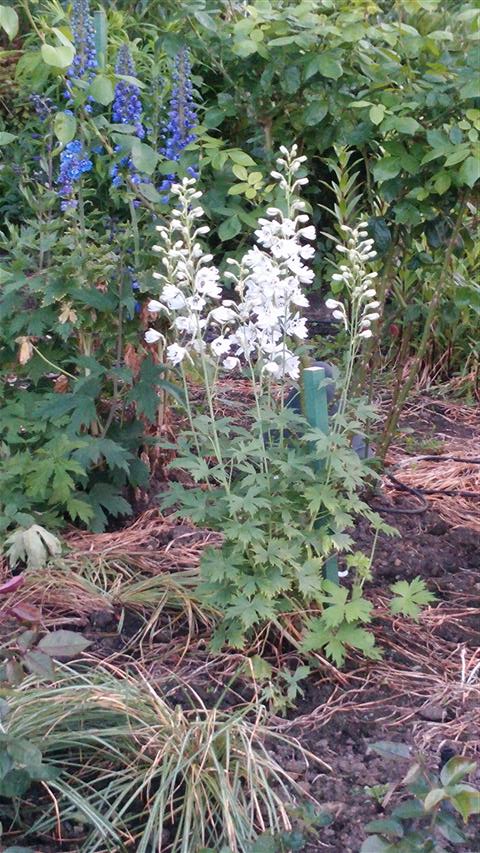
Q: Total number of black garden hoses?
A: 1